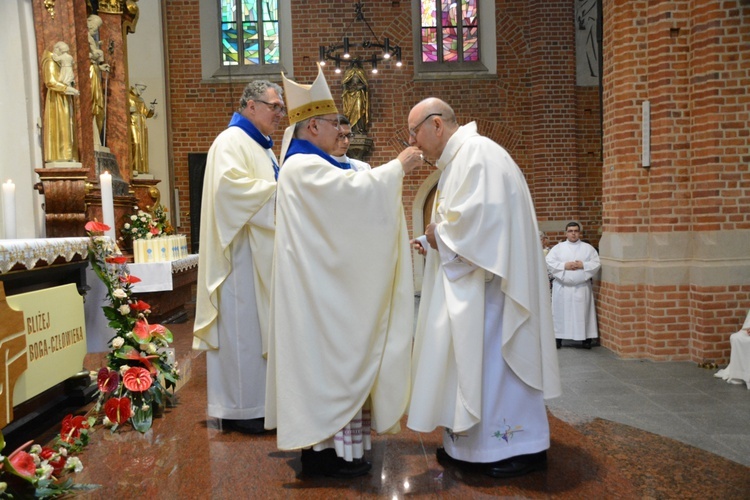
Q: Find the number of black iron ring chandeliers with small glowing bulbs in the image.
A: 1